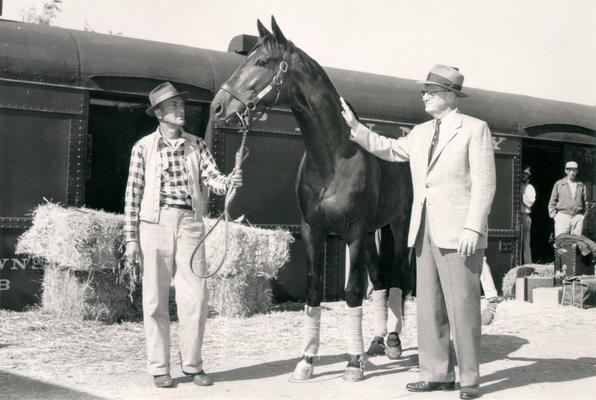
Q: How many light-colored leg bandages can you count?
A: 4